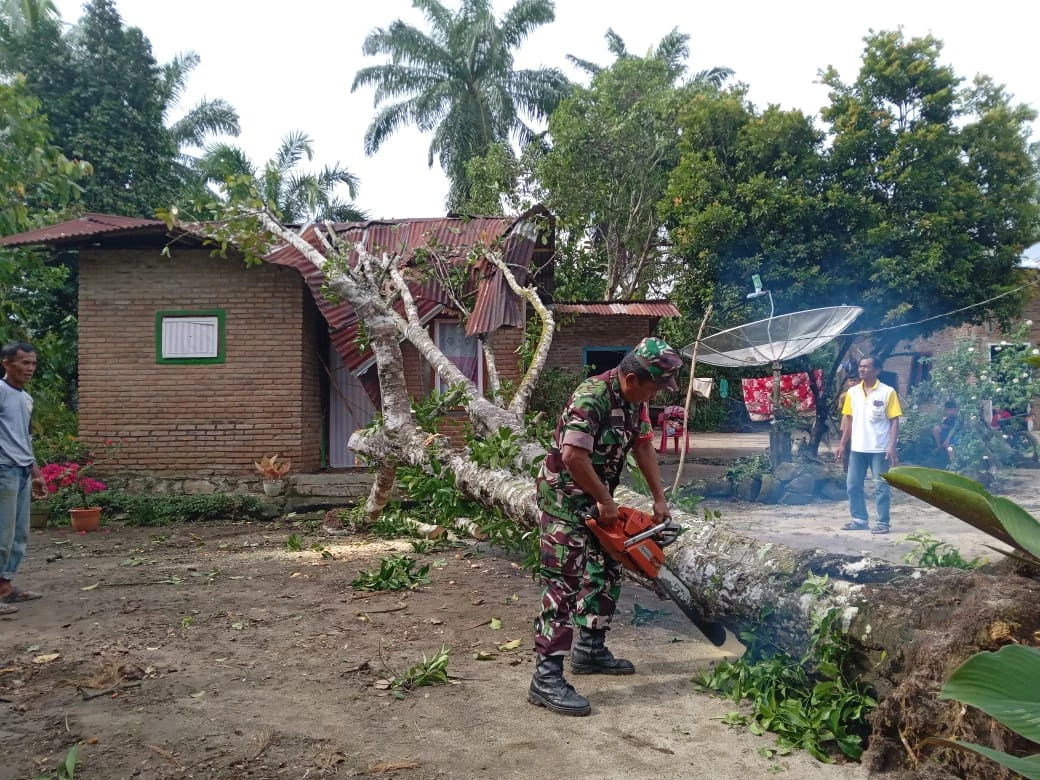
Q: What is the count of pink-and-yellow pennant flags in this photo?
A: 0